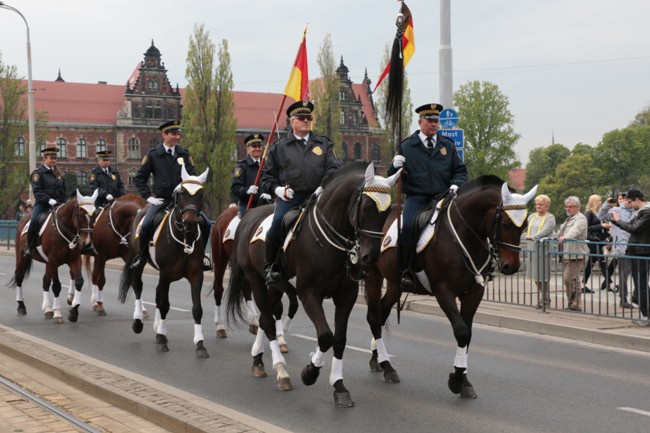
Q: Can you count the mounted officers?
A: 6